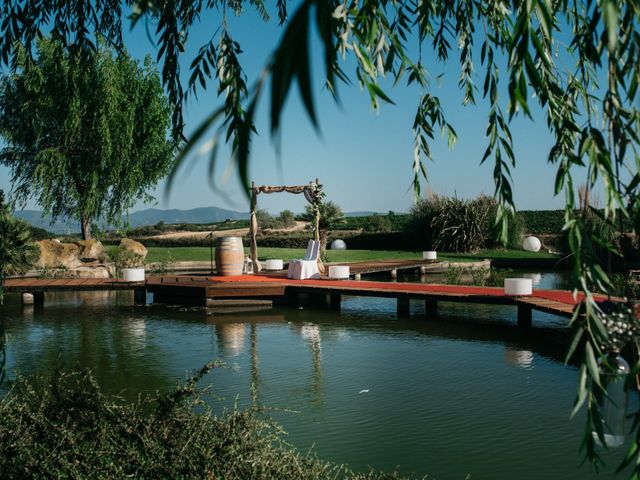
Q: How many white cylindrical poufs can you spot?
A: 5